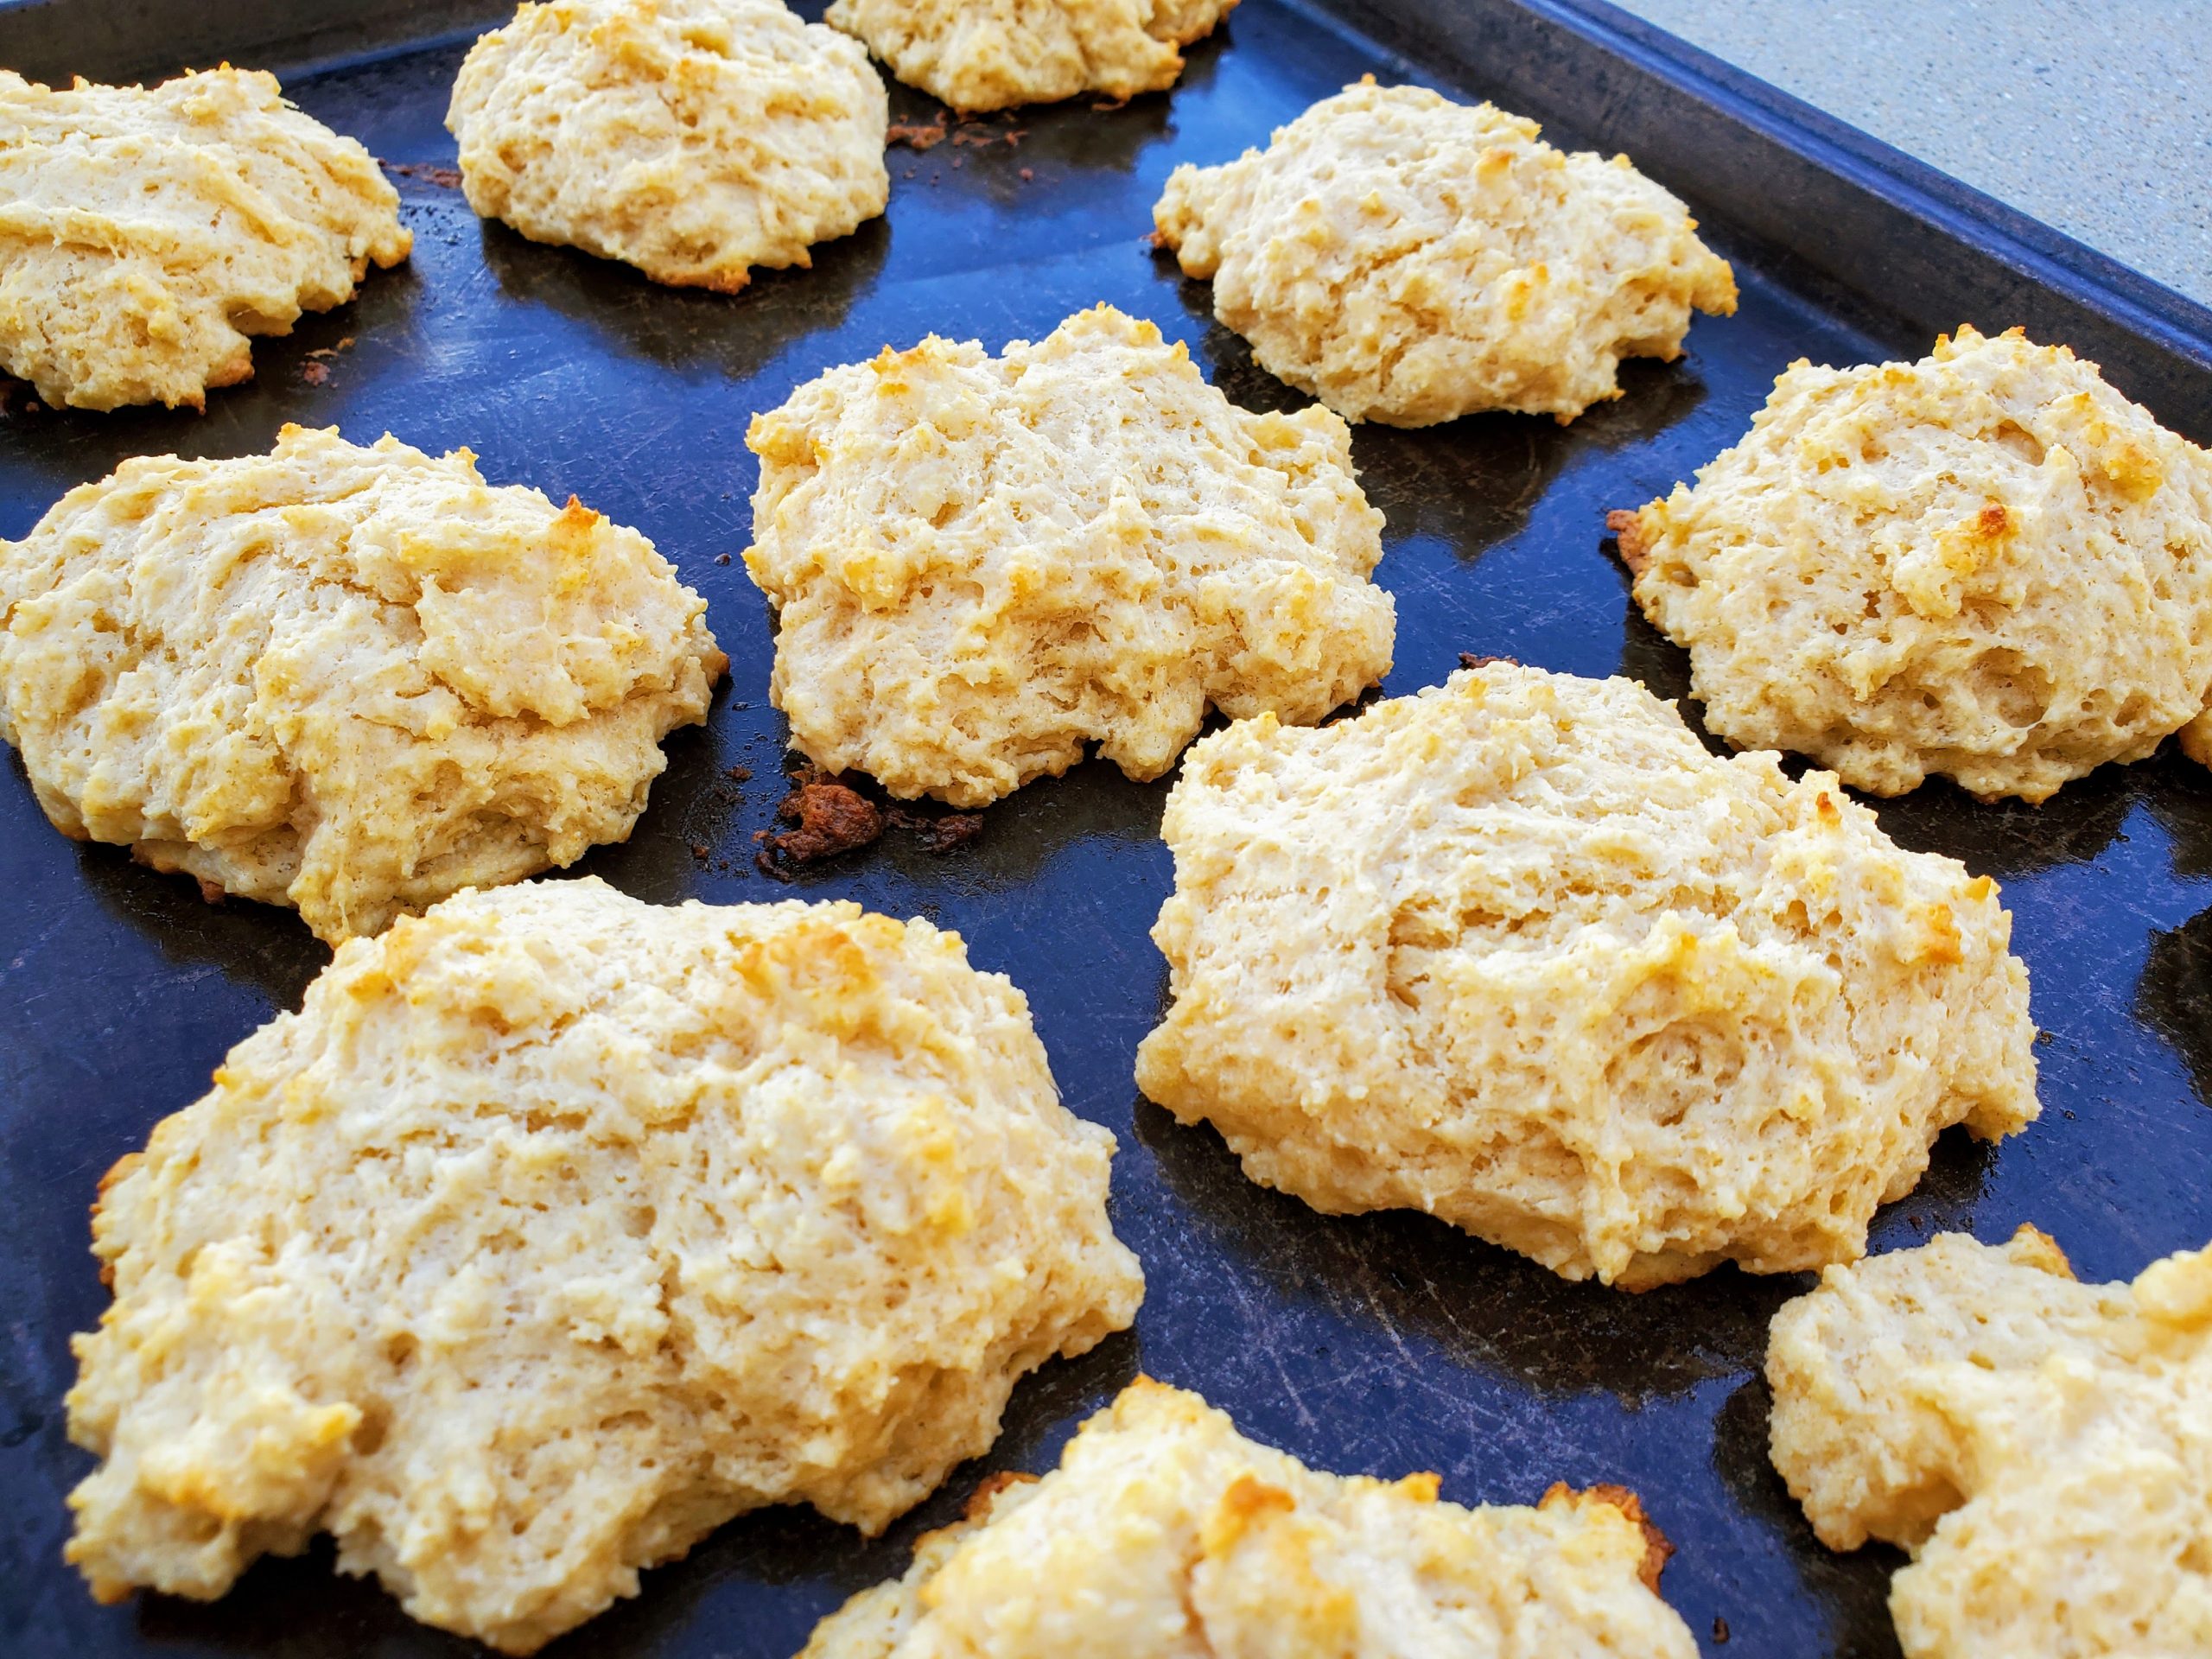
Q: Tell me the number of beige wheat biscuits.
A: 11